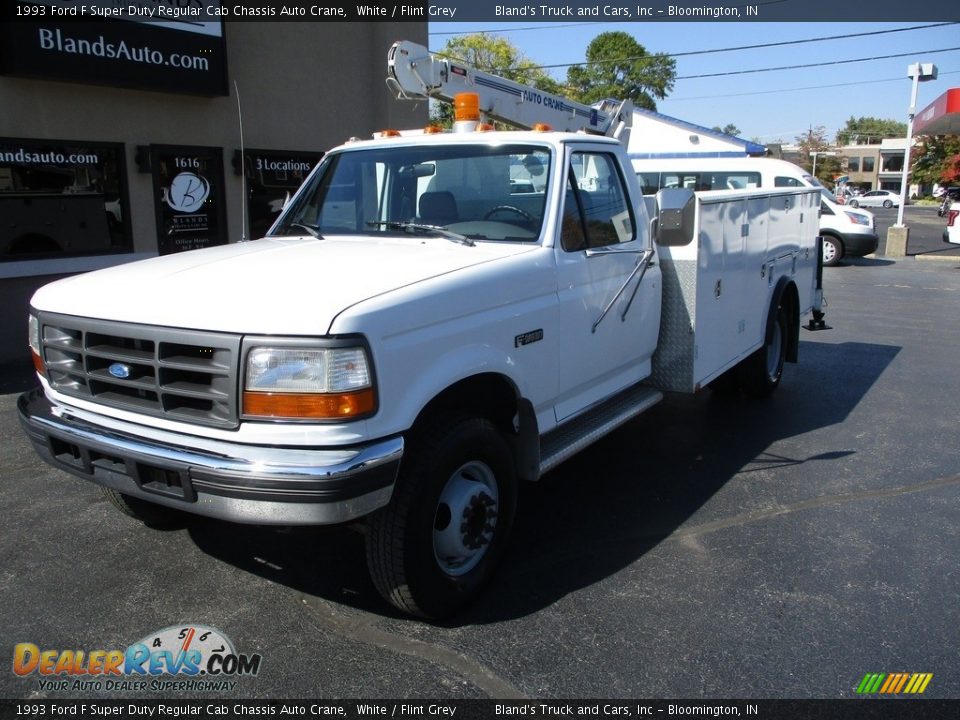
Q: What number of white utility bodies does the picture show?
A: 1